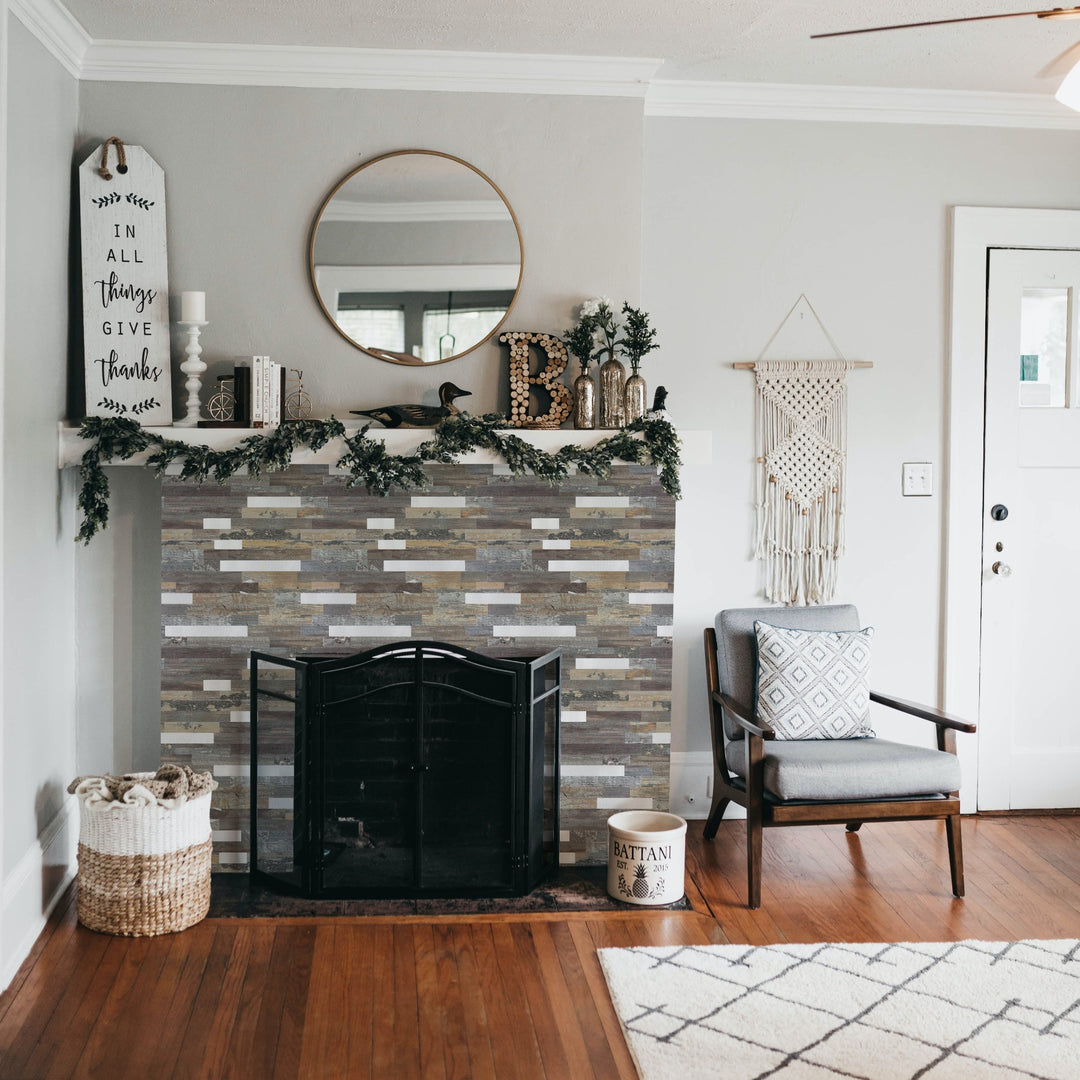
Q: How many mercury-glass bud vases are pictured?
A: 3